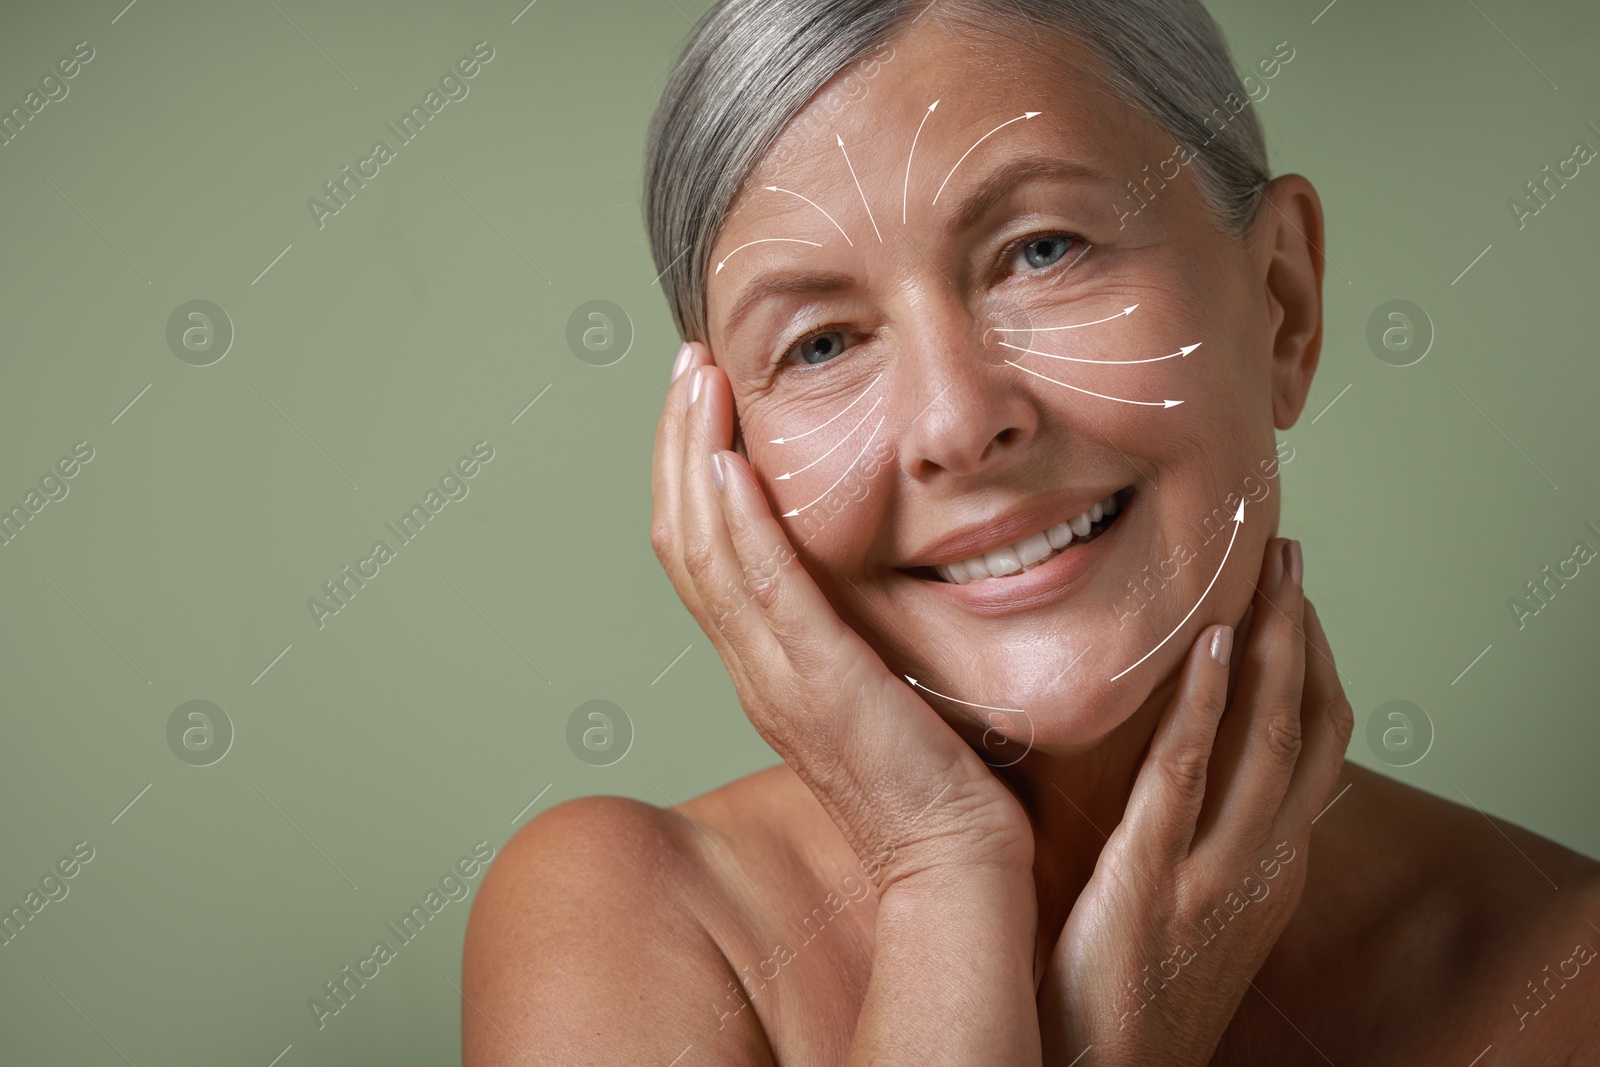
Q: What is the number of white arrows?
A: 13